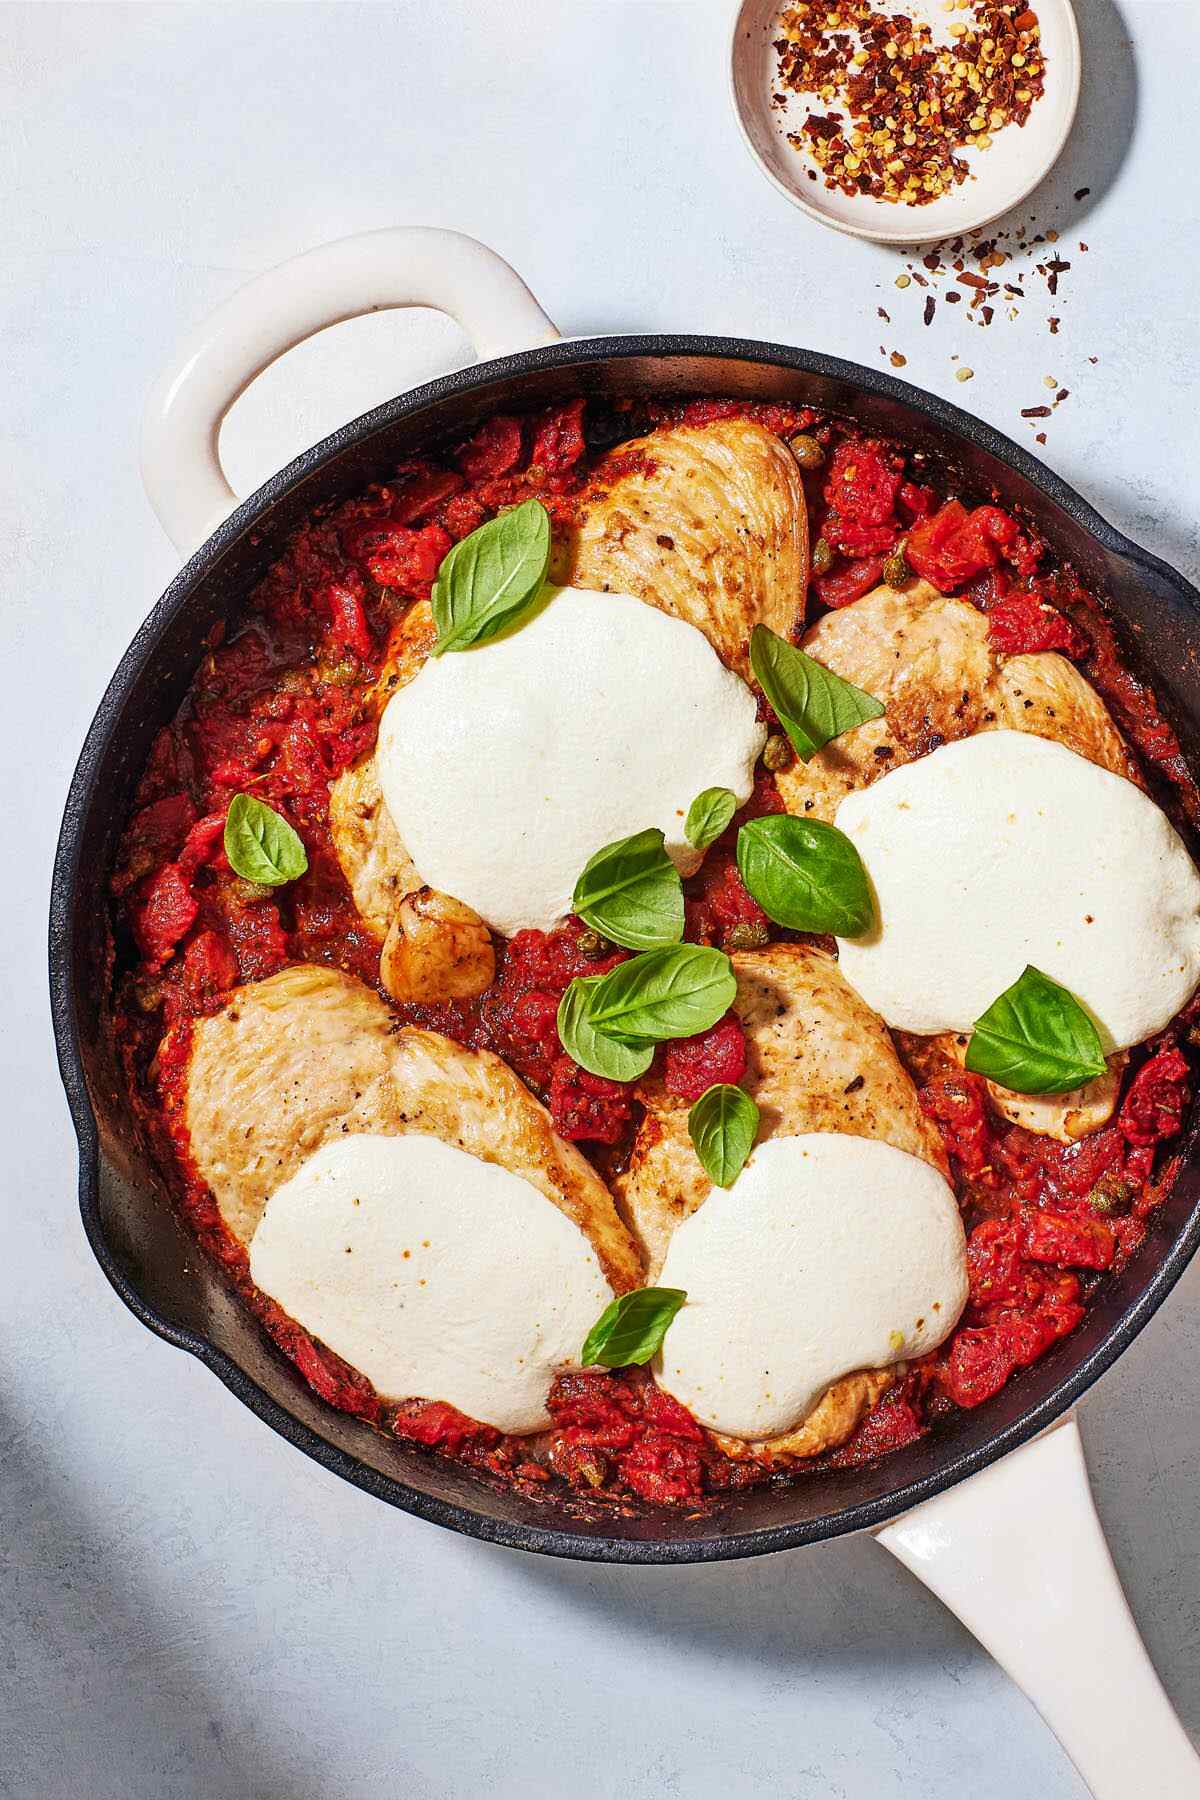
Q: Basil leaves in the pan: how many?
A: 11